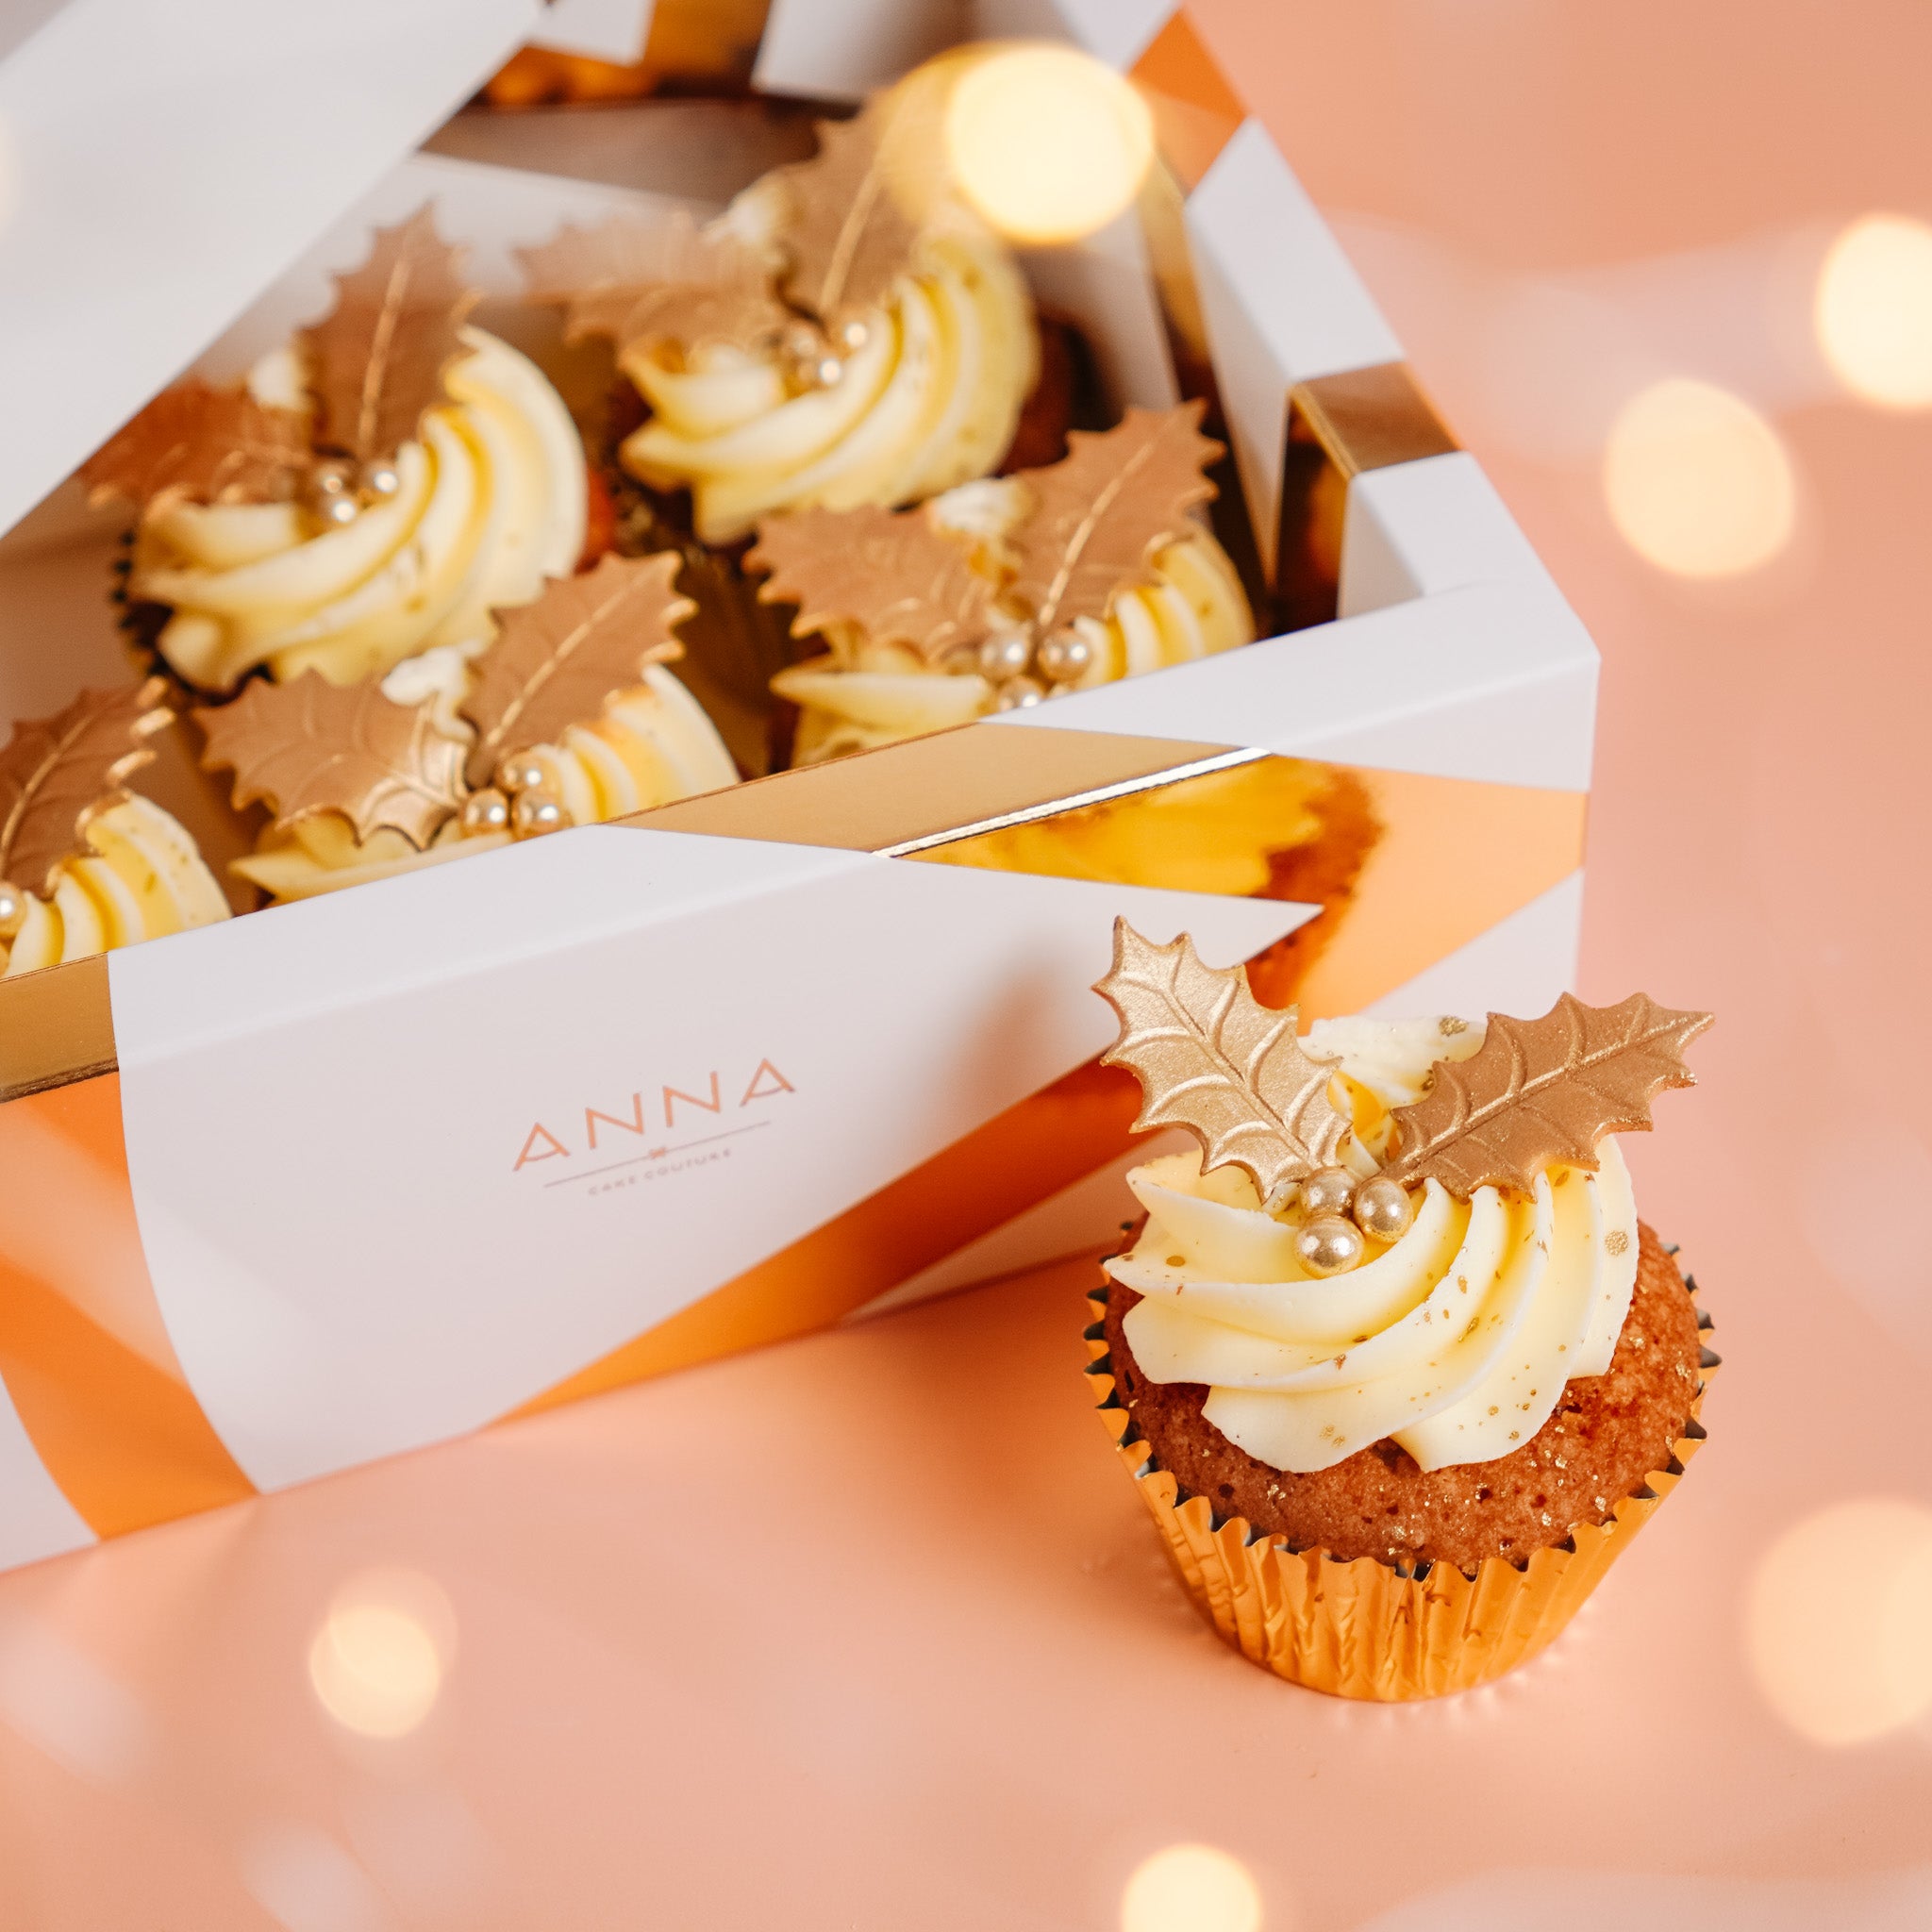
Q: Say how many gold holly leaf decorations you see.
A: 11